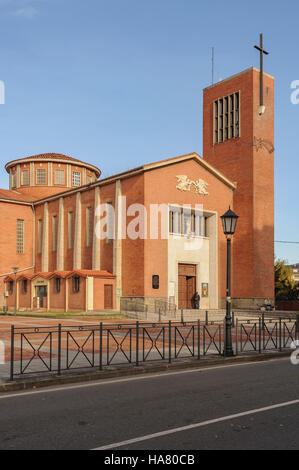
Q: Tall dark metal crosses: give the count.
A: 1